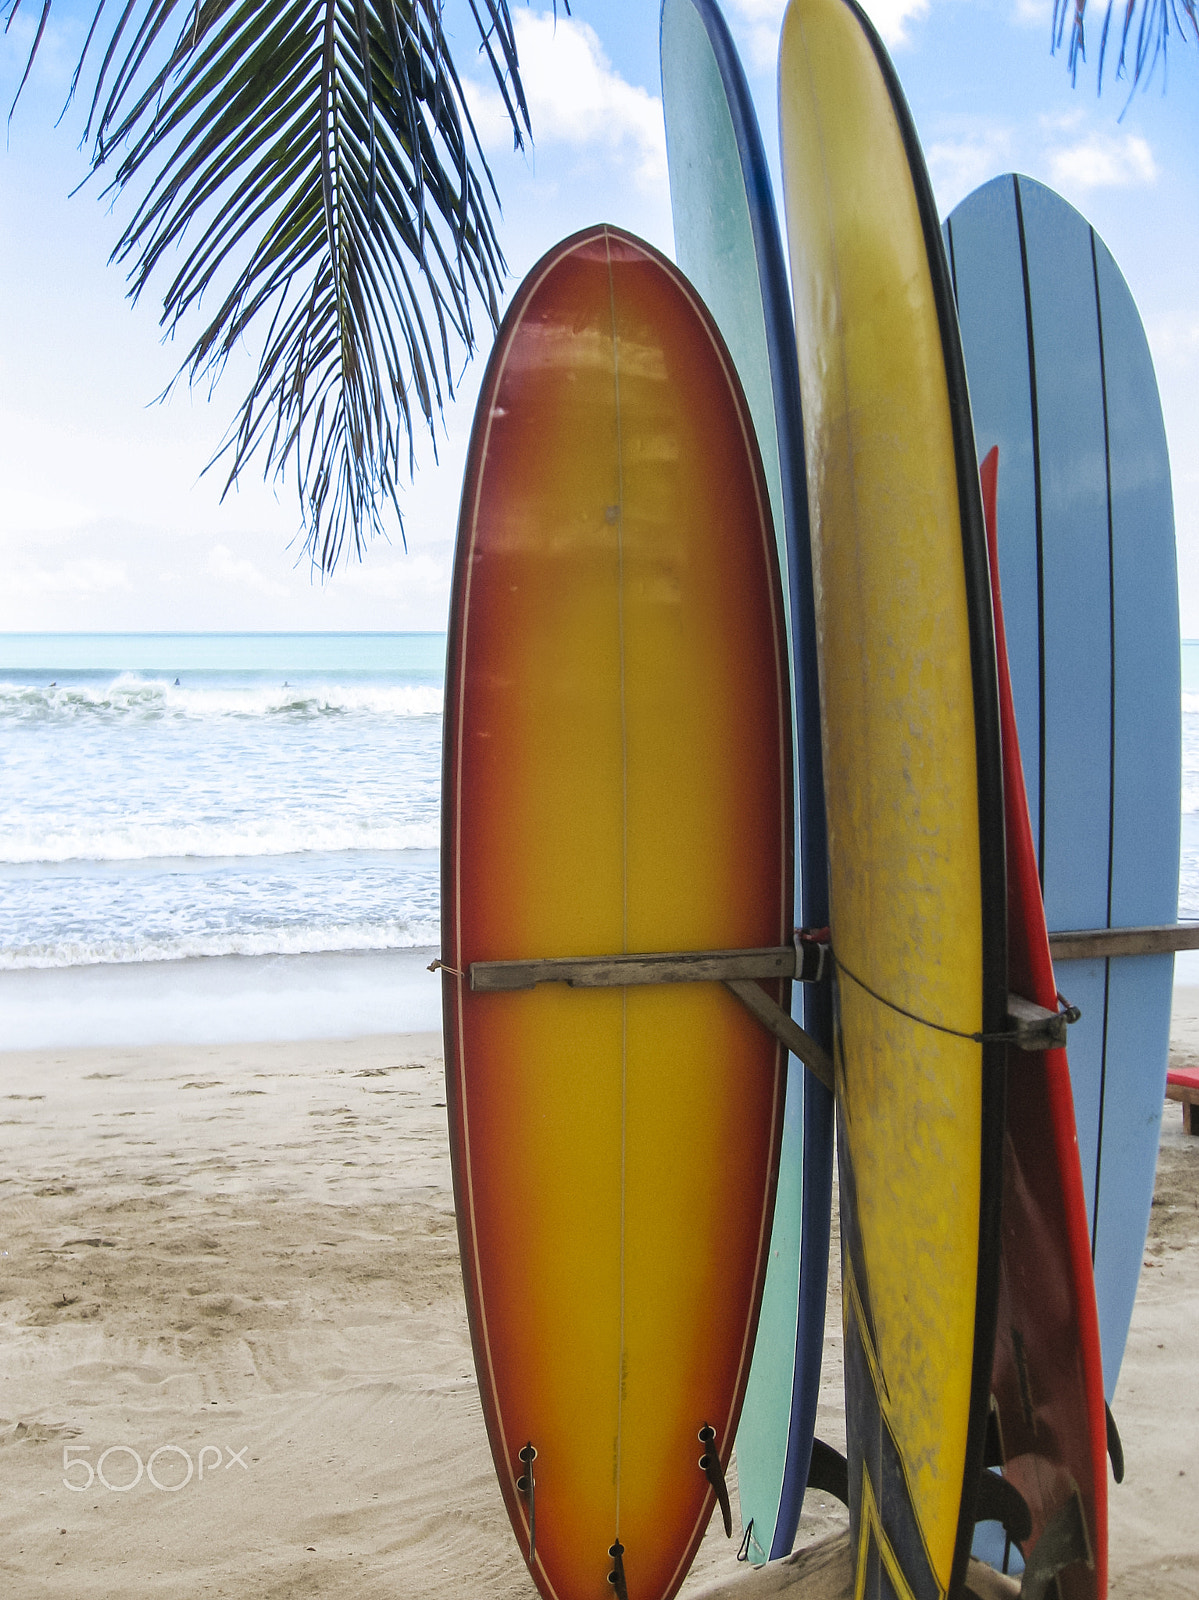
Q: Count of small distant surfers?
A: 3